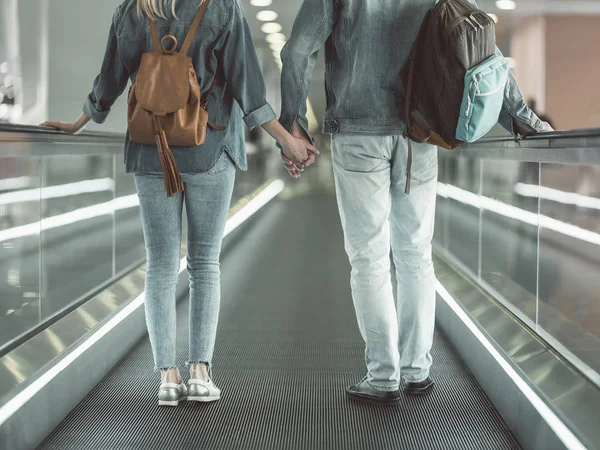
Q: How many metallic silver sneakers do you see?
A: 2